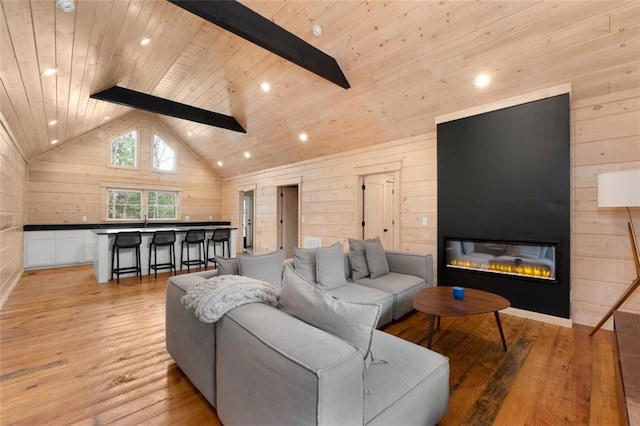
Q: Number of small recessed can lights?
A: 11